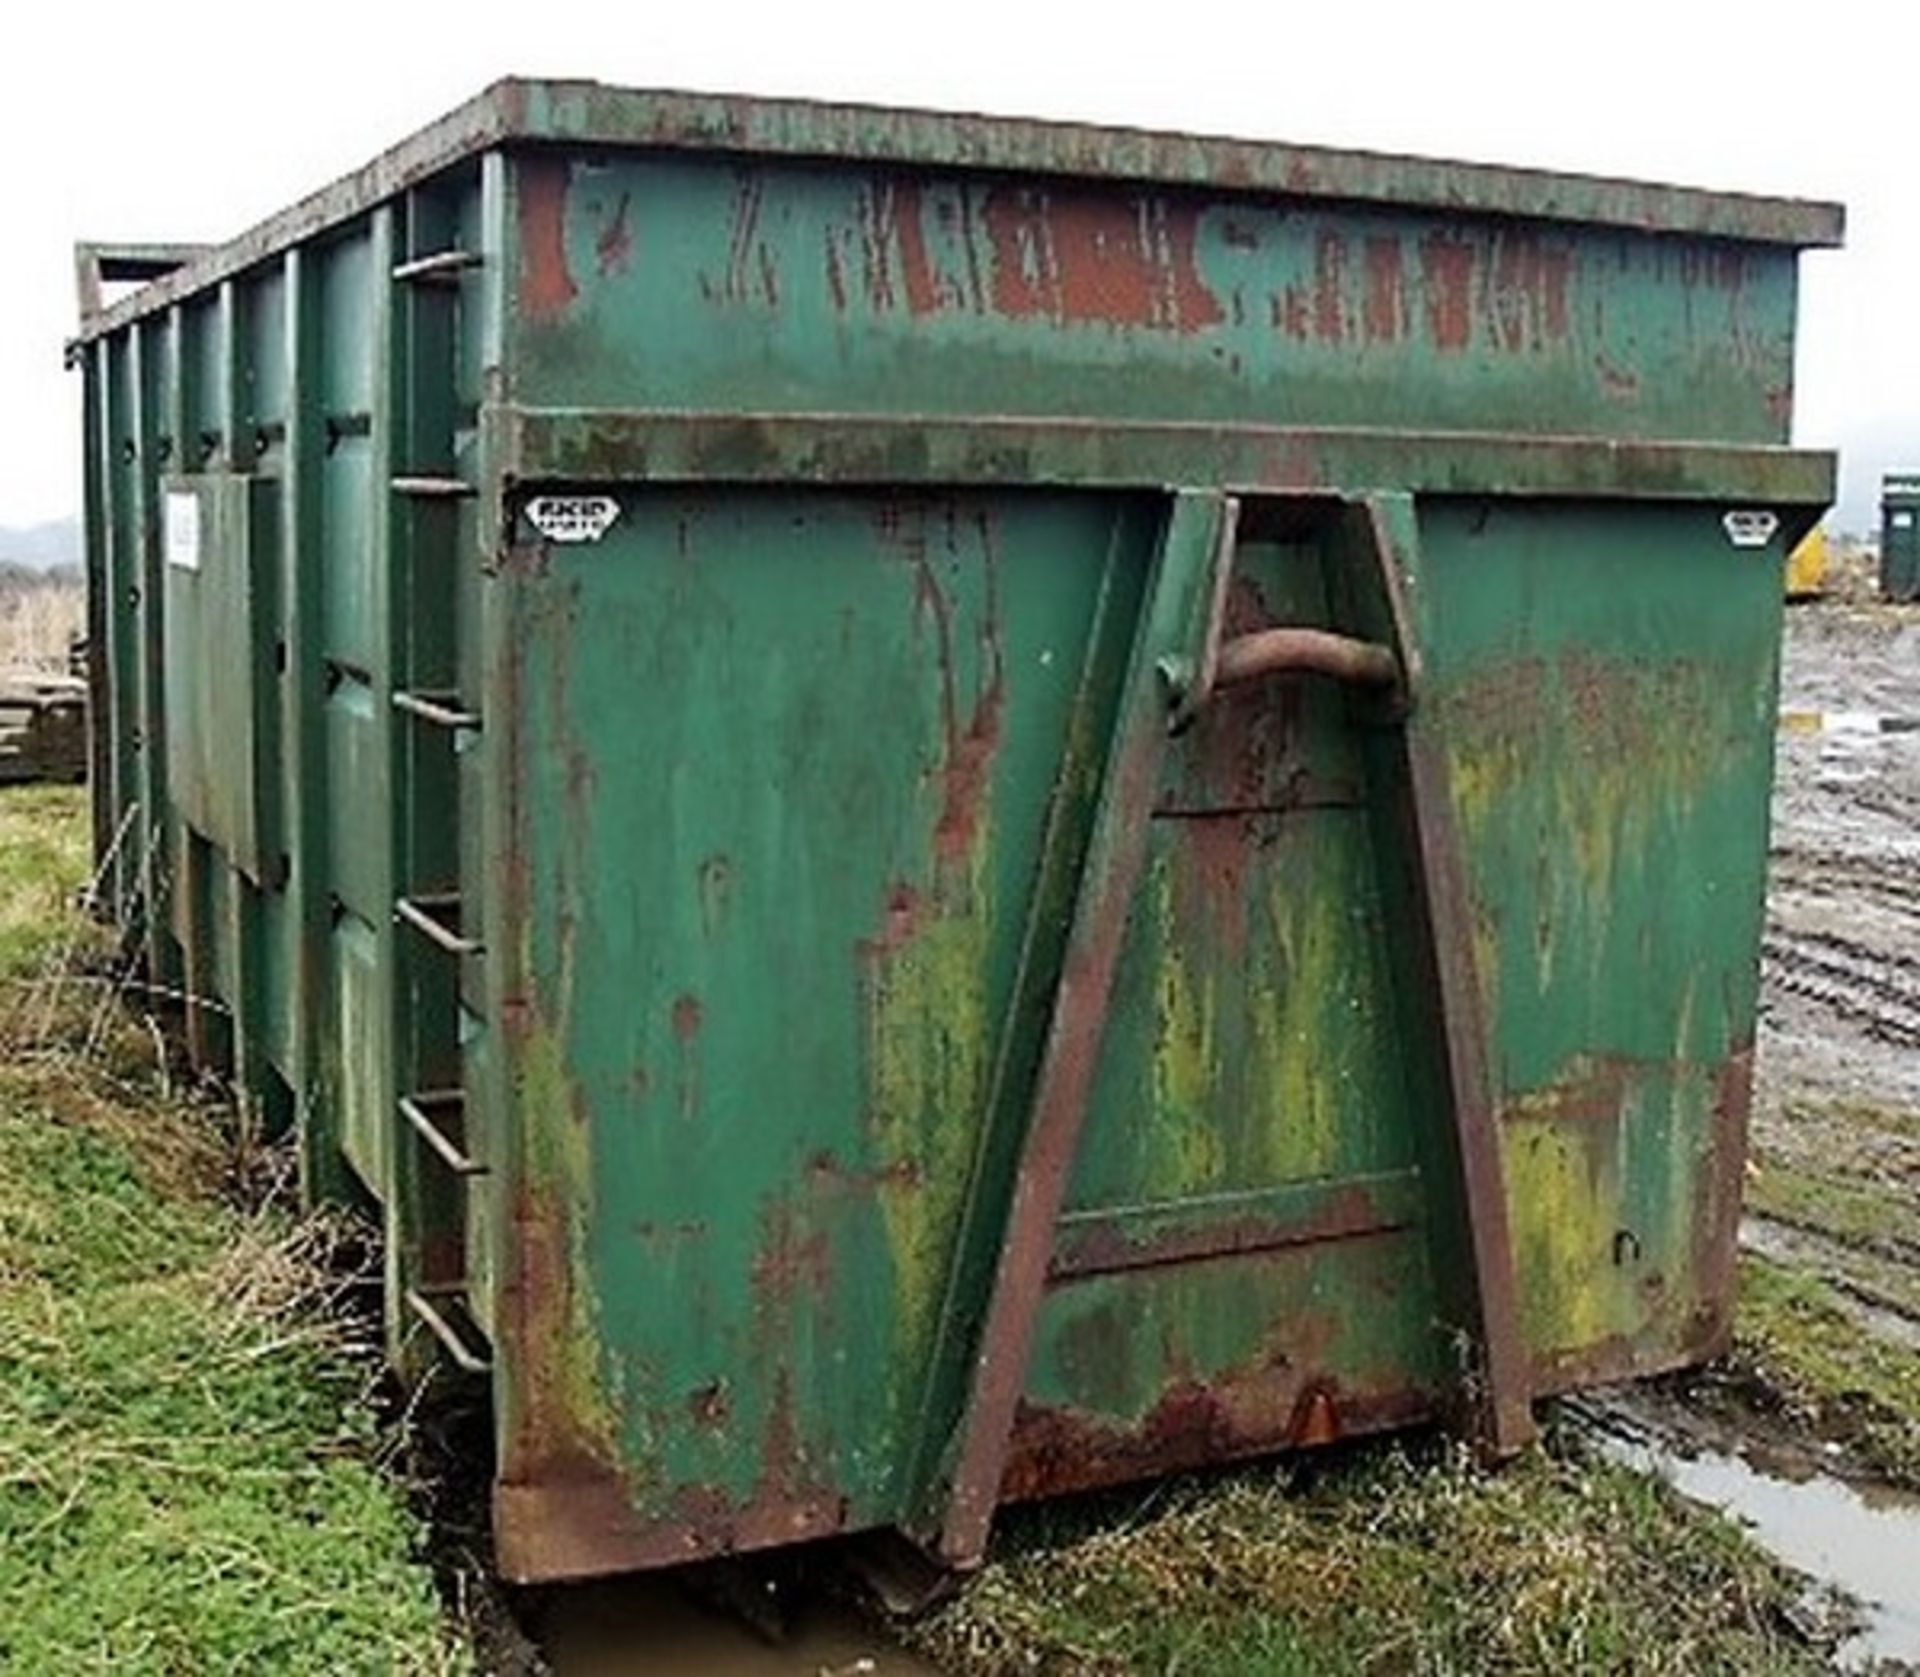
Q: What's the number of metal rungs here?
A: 6